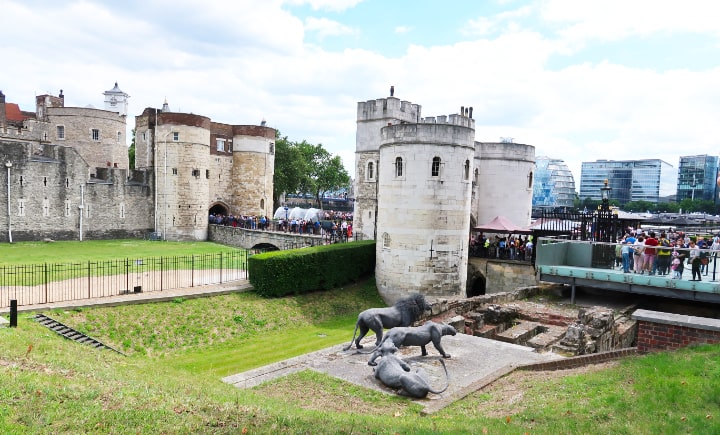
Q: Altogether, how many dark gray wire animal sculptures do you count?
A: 3